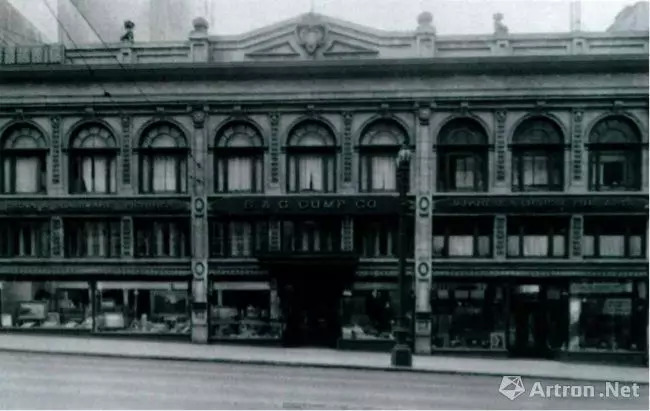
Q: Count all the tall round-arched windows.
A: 9